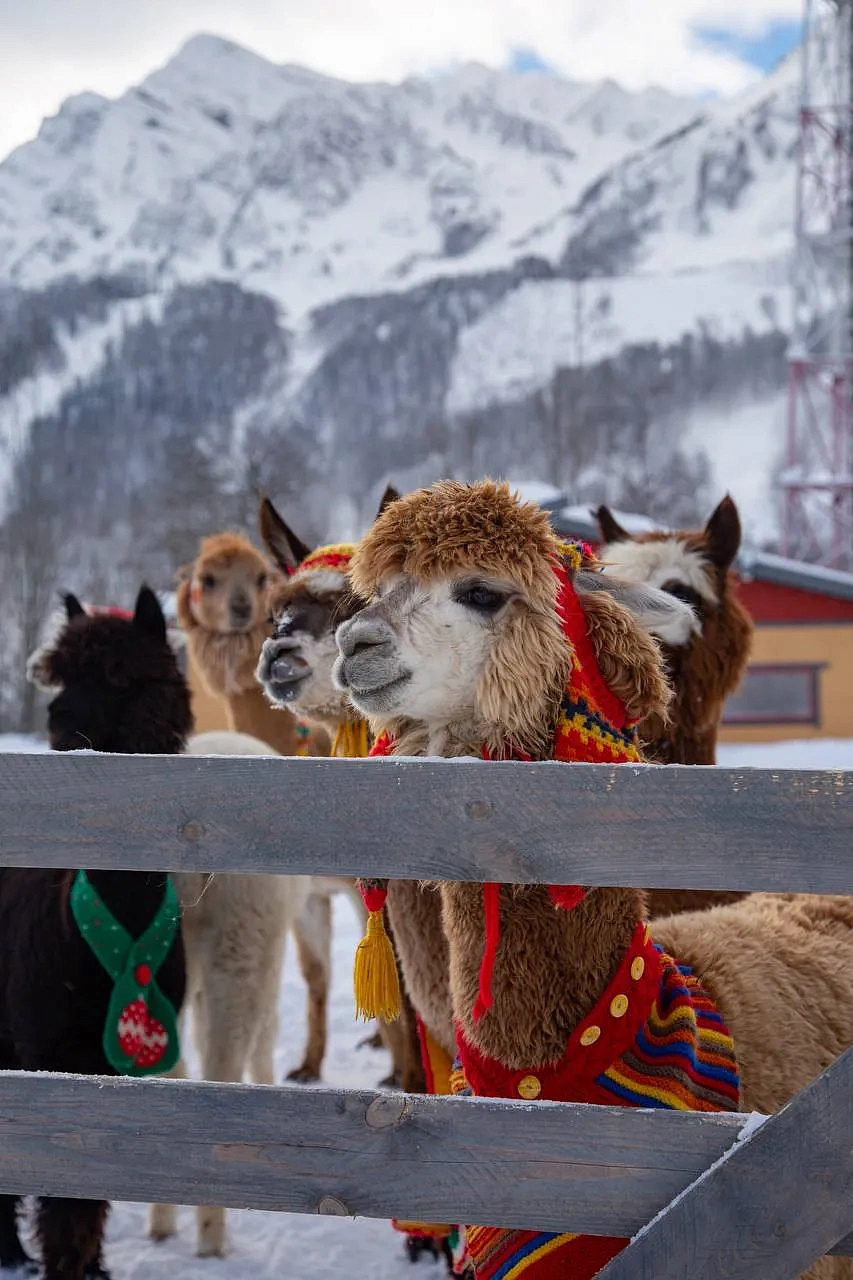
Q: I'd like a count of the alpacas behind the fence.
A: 6